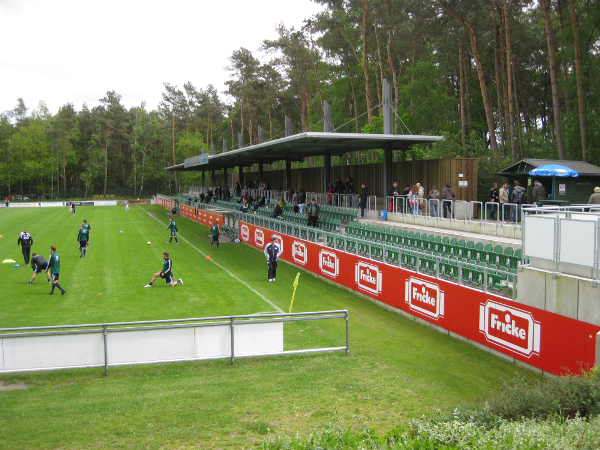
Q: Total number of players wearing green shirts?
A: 6